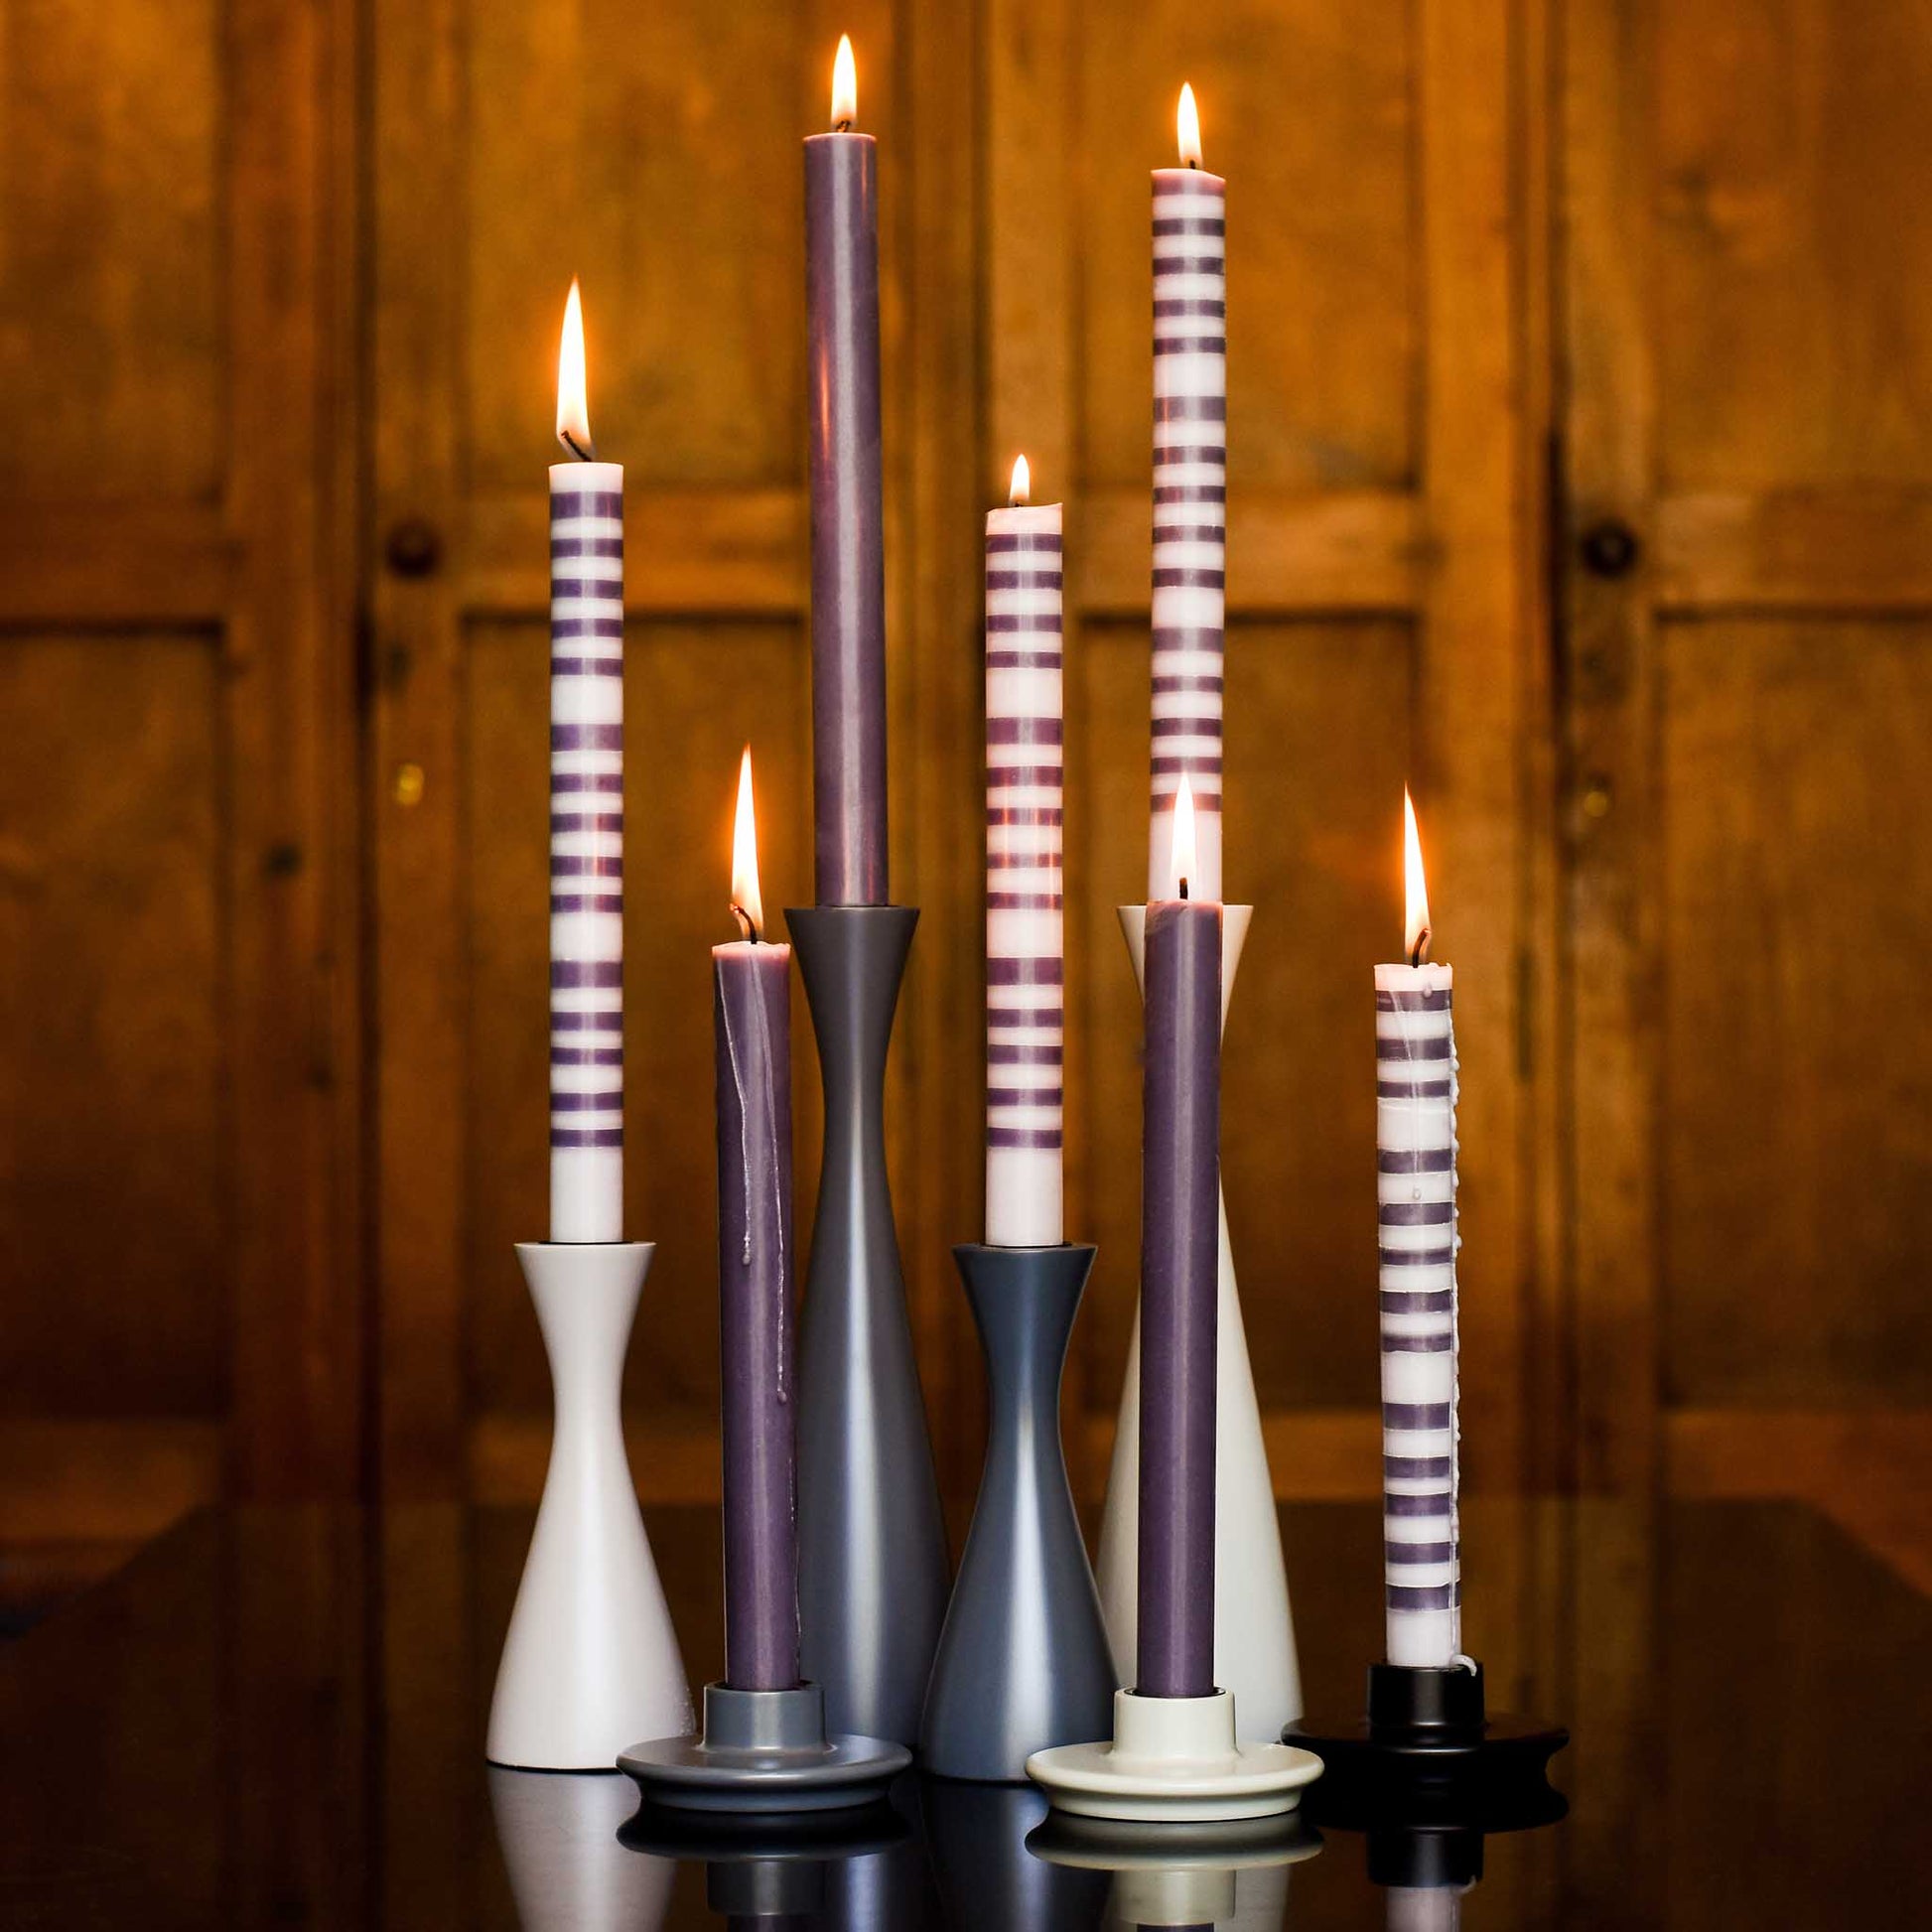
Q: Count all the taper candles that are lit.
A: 7